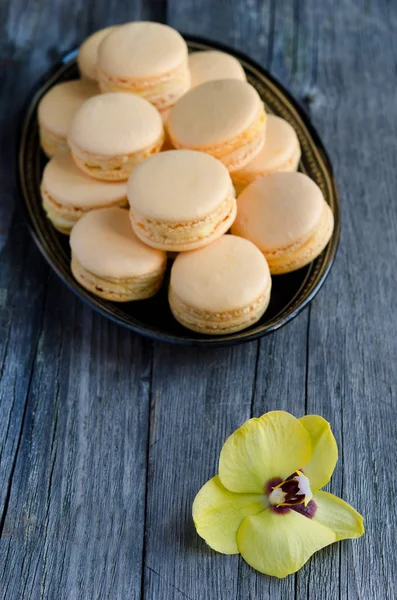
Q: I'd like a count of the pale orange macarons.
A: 12